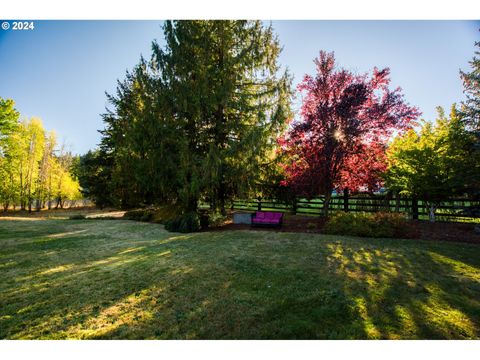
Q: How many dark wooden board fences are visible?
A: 1